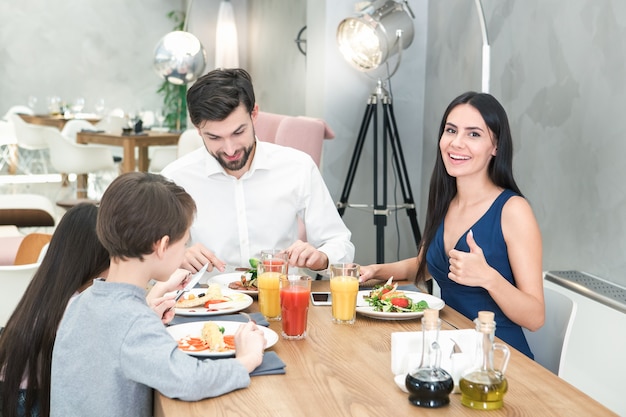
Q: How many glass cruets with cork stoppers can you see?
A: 2